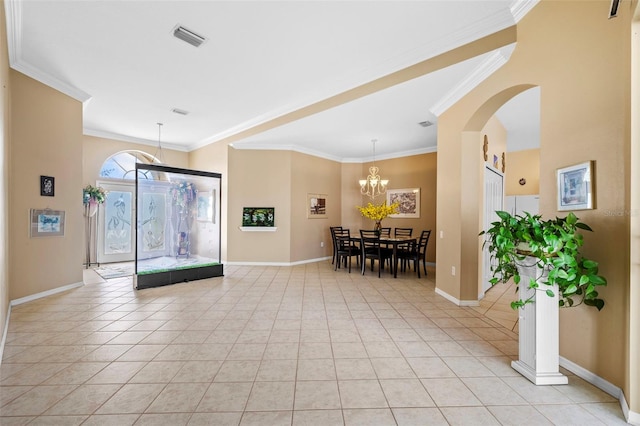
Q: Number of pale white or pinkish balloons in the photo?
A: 0